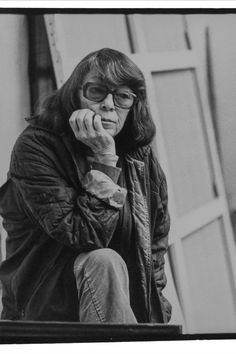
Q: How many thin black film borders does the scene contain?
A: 2